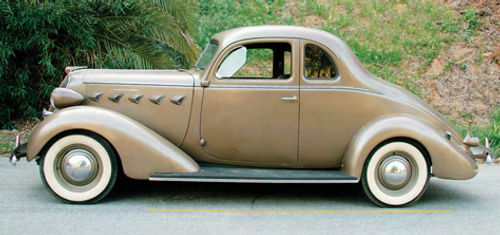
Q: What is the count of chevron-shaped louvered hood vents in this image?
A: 5